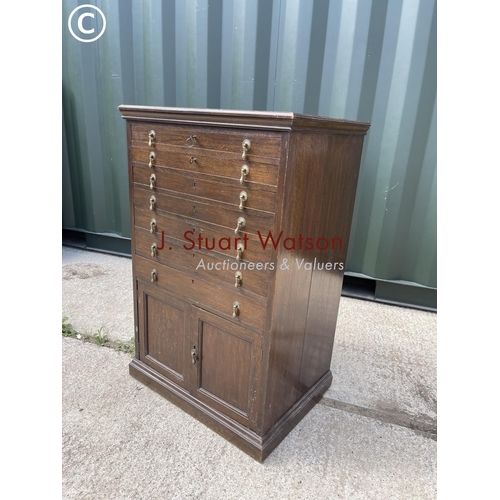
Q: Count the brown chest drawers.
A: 7